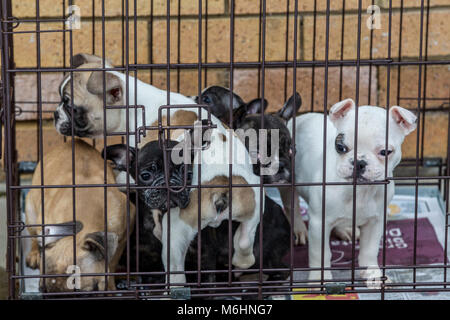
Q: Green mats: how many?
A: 0